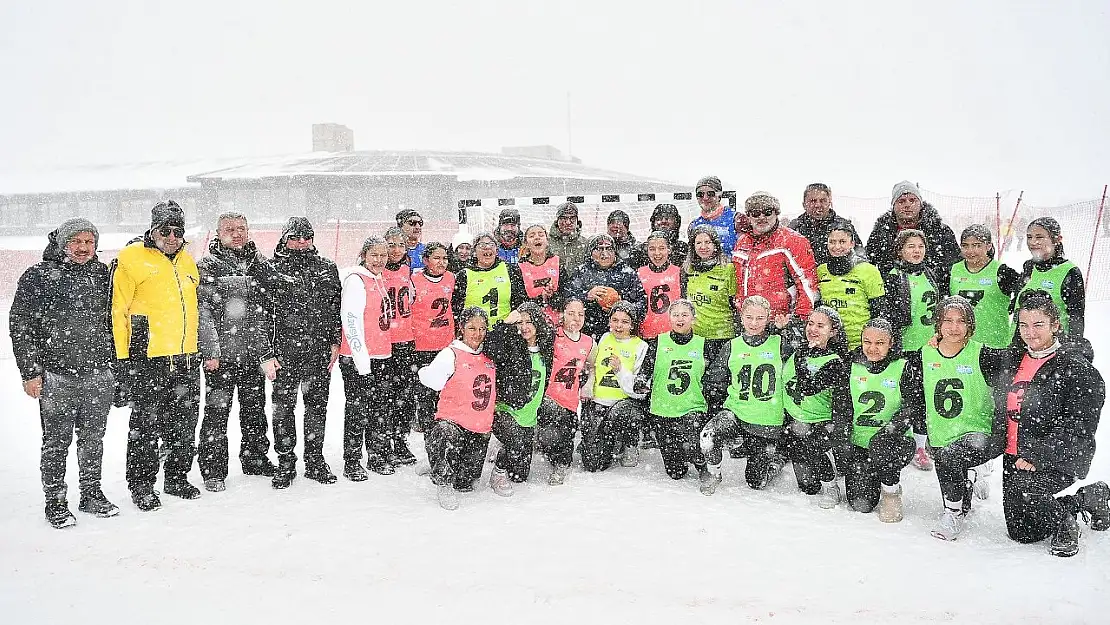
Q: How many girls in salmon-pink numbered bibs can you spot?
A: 8